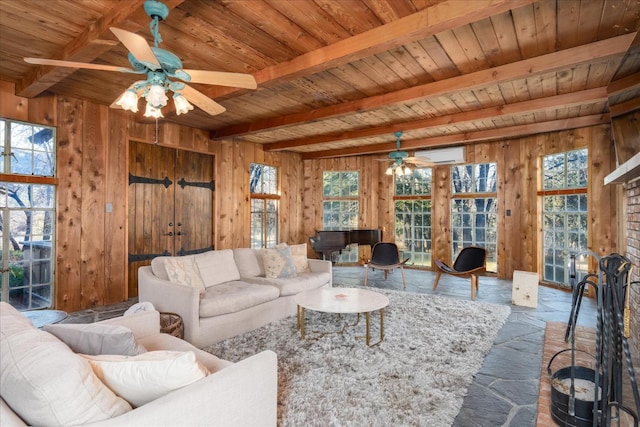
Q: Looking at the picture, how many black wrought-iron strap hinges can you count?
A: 4